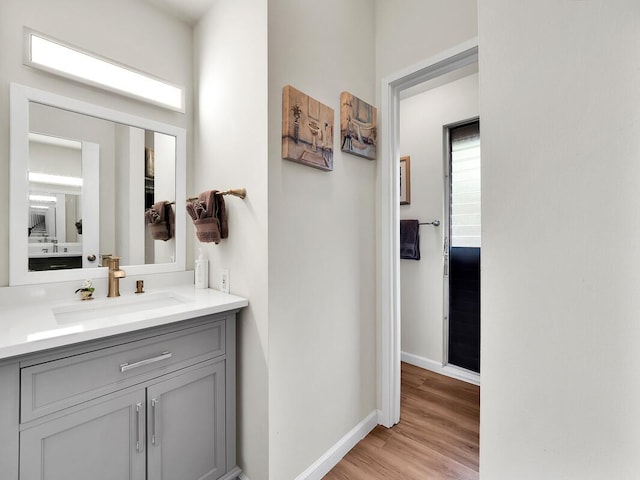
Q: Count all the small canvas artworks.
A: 2